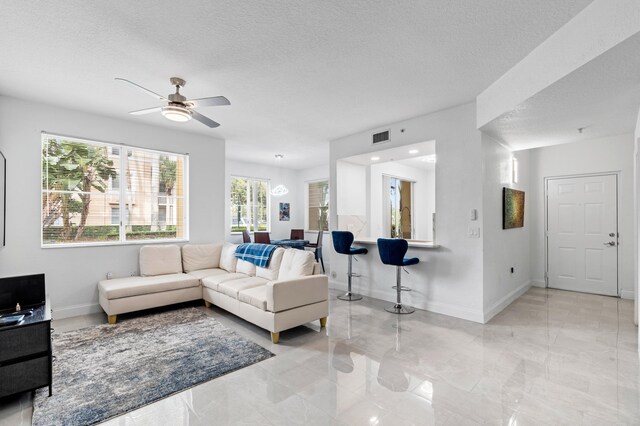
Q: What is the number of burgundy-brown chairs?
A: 4